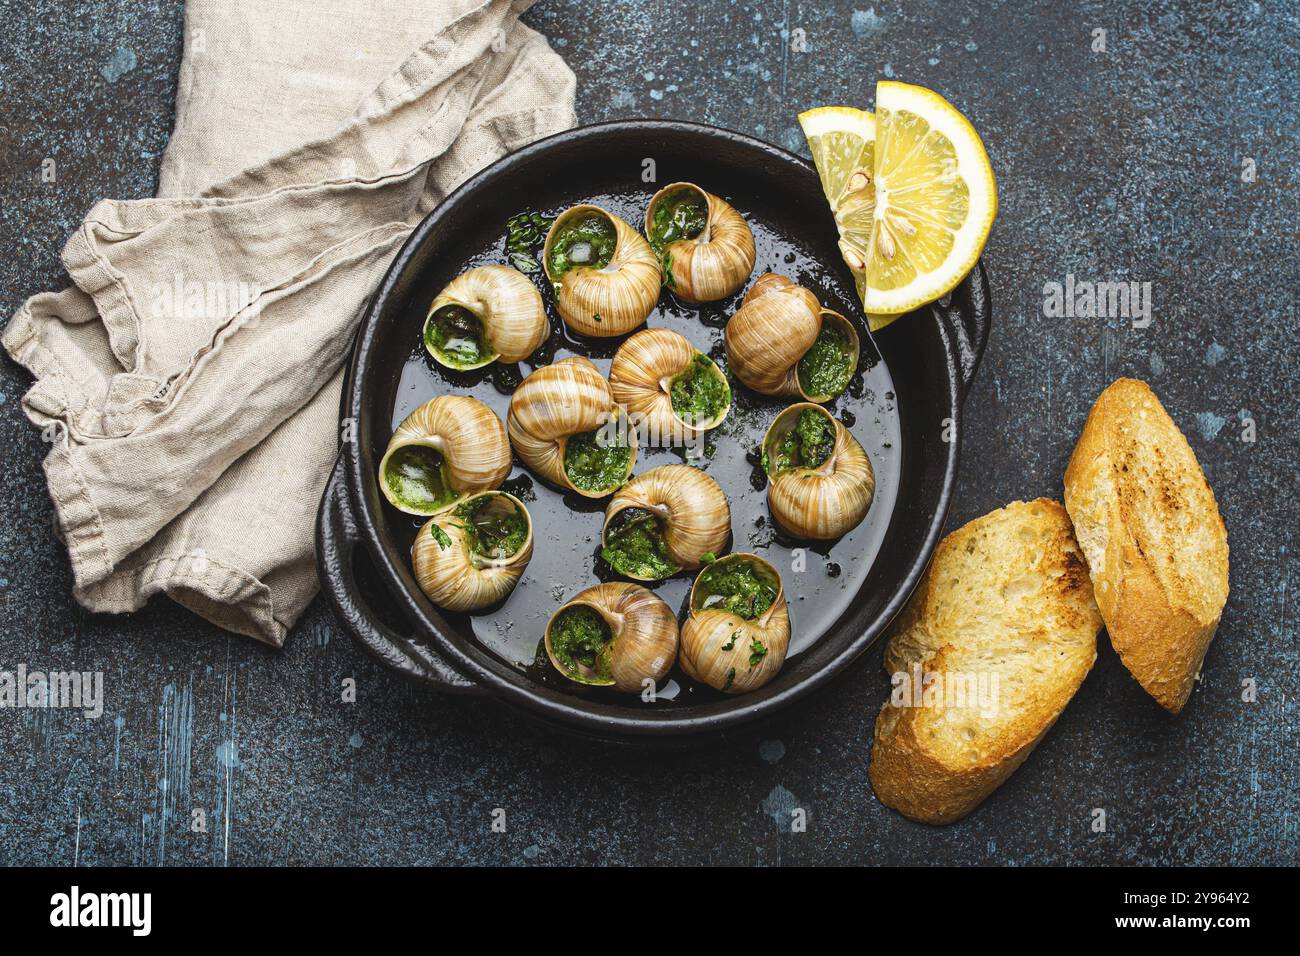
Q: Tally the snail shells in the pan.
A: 12